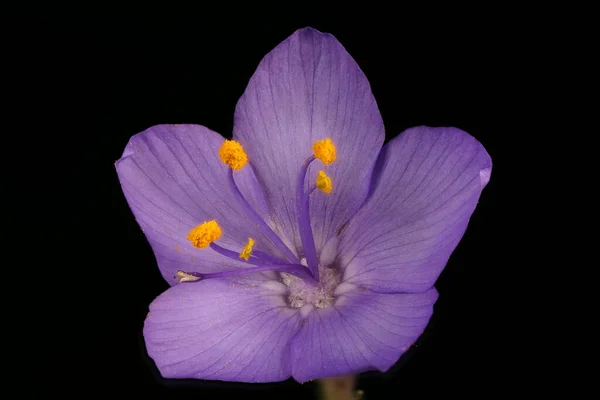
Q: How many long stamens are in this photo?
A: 3